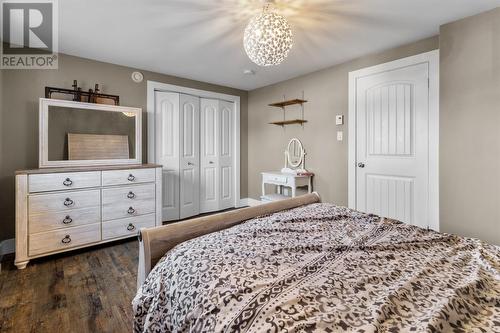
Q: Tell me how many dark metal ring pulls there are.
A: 8